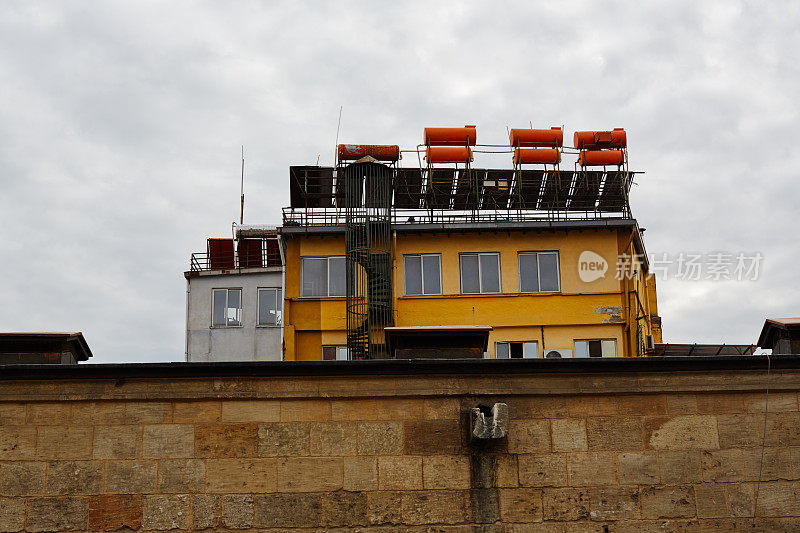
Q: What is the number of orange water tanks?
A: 7